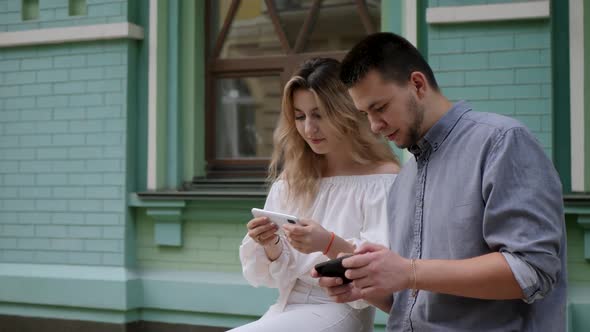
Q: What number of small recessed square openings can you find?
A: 2